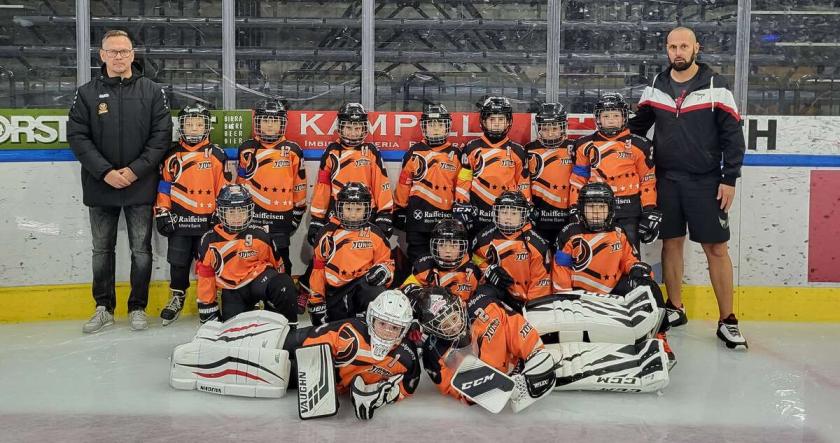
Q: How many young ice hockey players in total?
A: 14